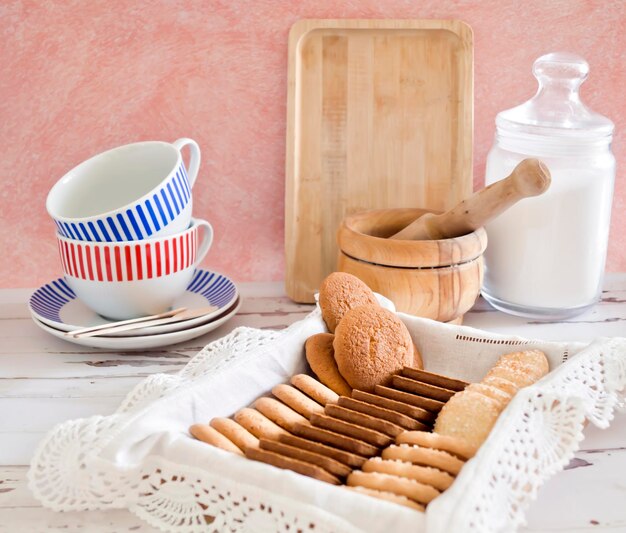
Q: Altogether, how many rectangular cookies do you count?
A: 11